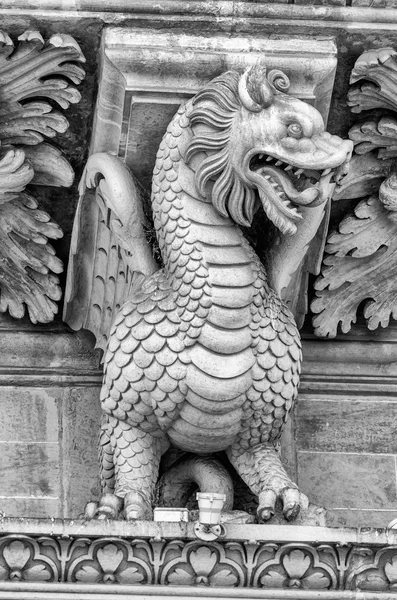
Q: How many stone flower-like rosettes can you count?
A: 5